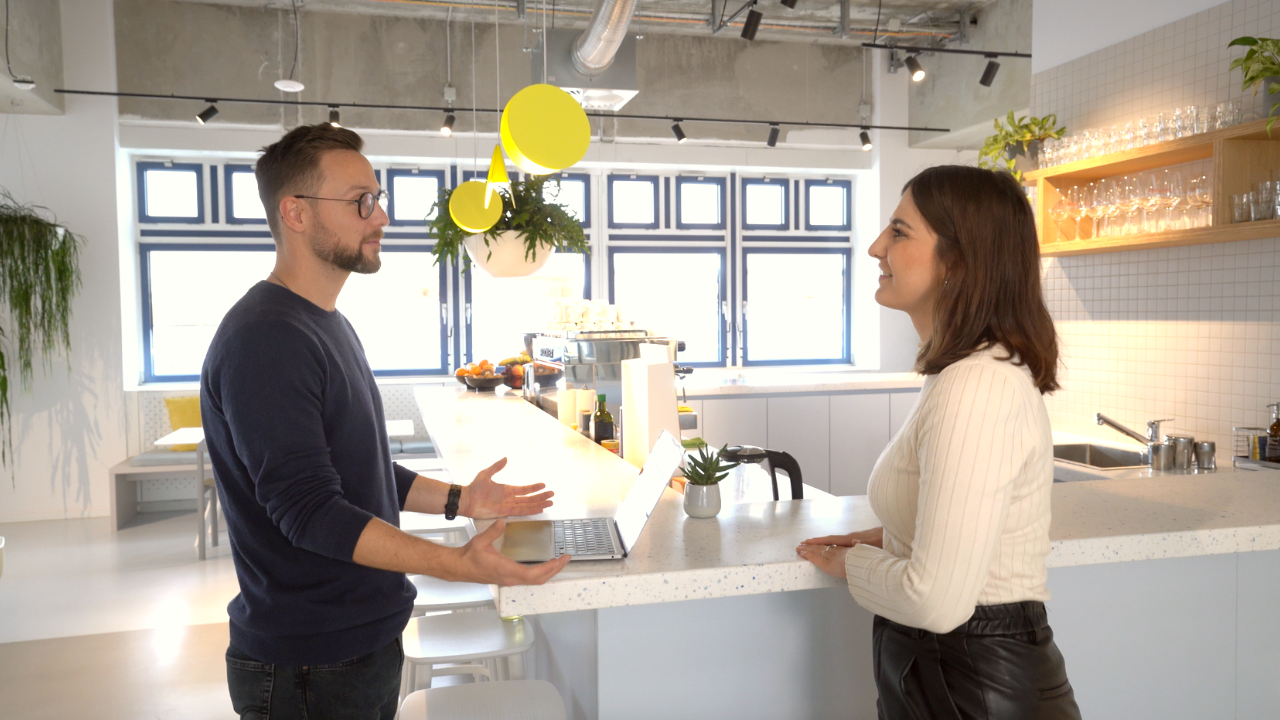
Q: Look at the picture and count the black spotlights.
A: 10